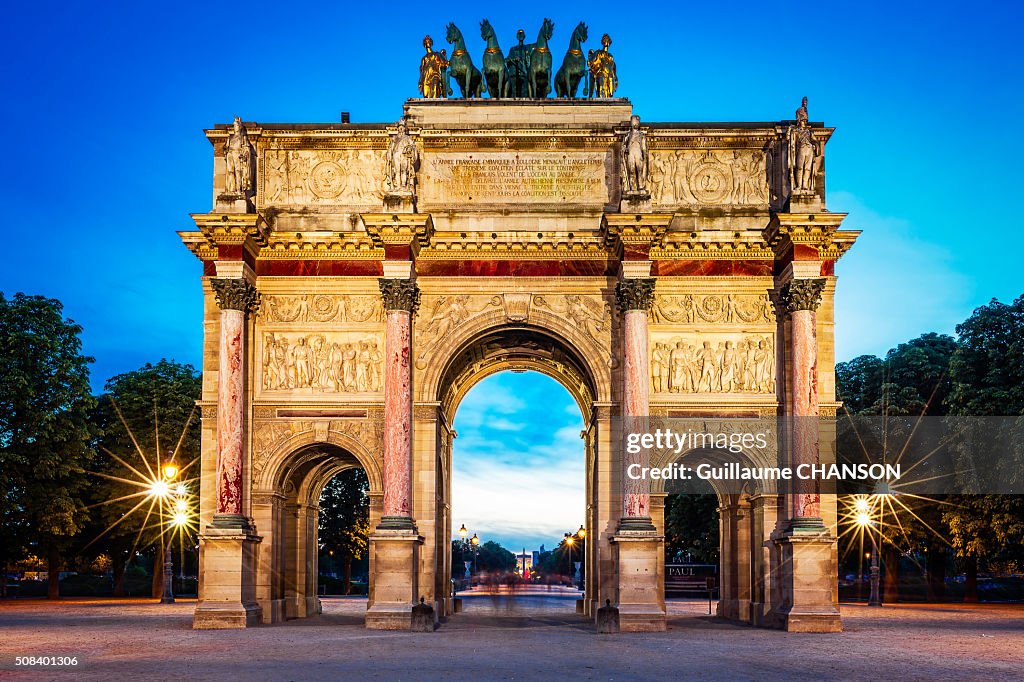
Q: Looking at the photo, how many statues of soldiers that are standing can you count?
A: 4